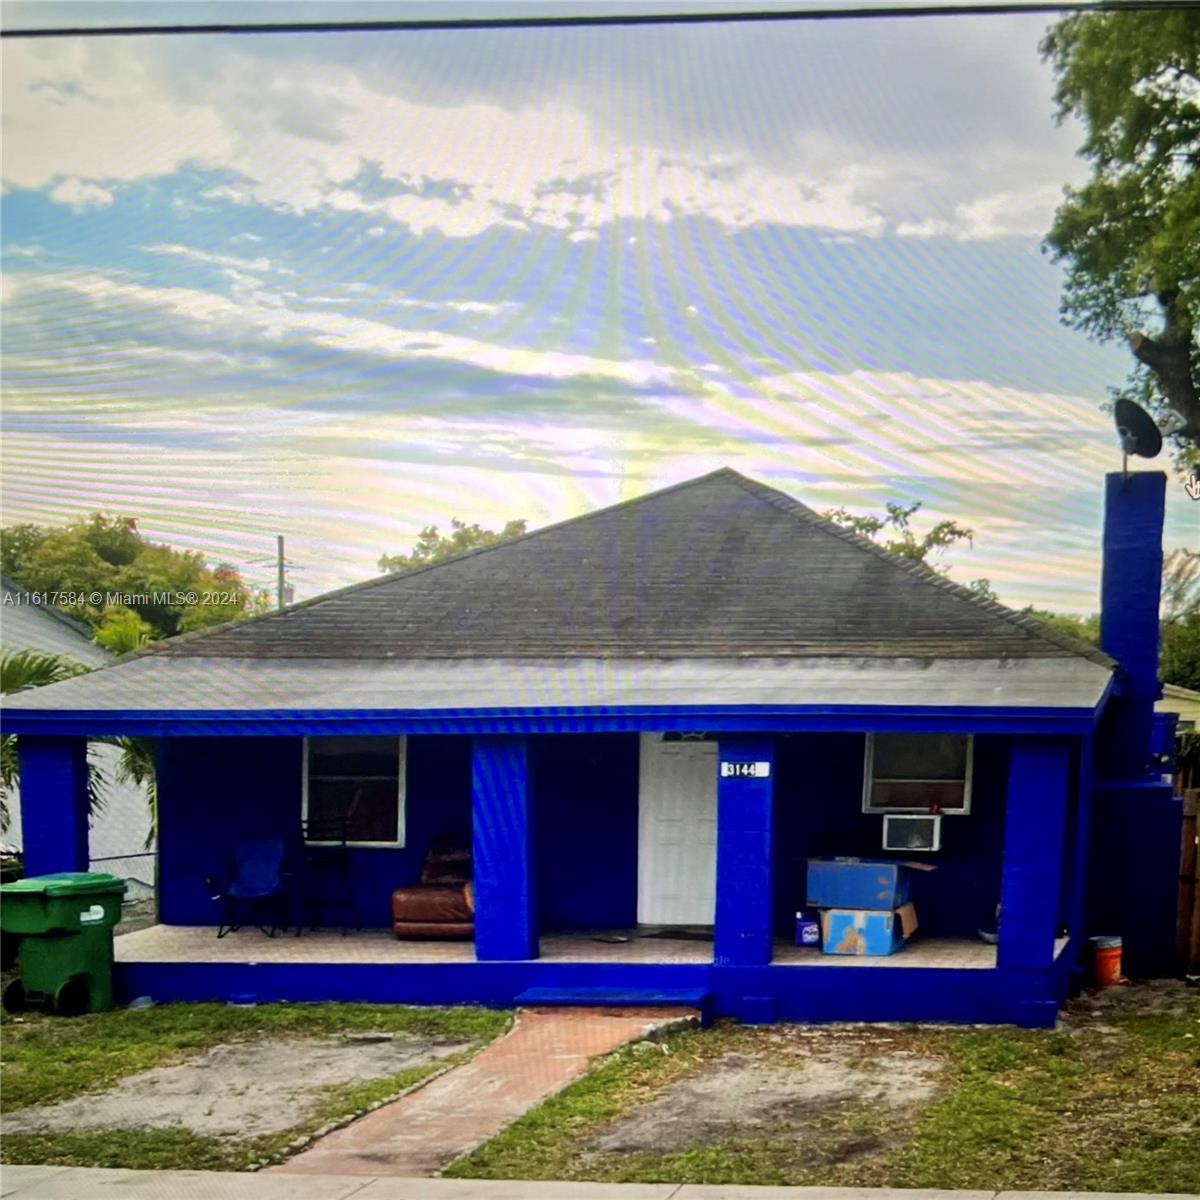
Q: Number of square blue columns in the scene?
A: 4